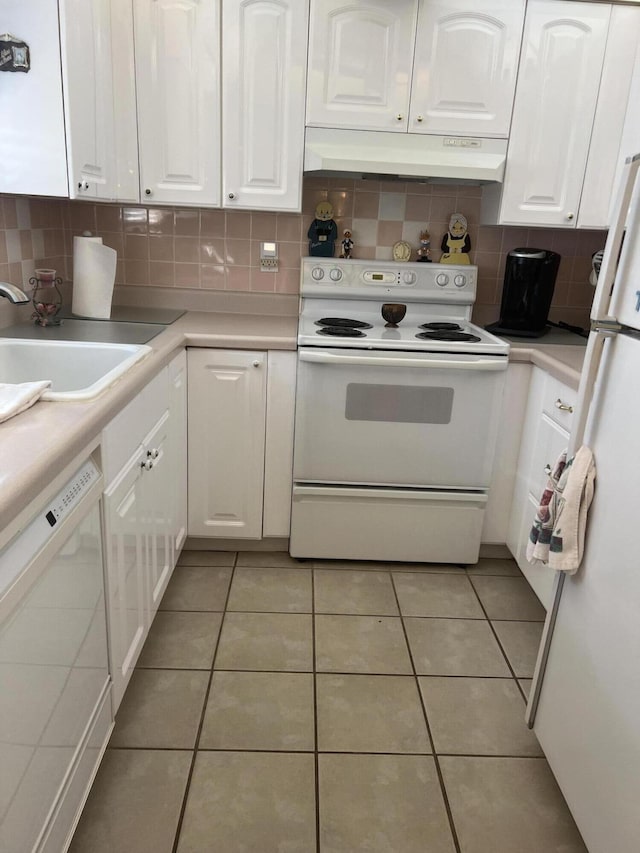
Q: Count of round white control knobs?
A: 5